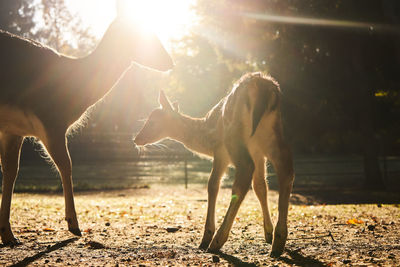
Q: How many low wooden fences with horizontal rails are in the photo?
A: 1